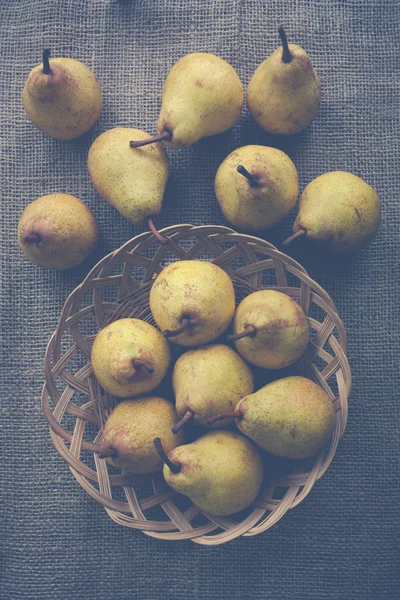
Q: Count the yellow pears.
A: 14